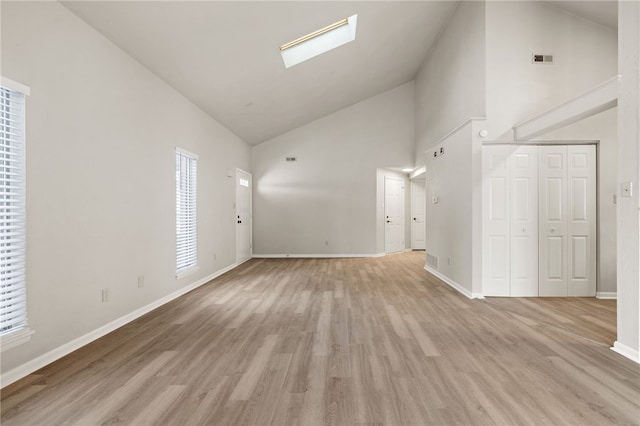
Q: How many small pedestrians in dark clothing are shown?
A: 0